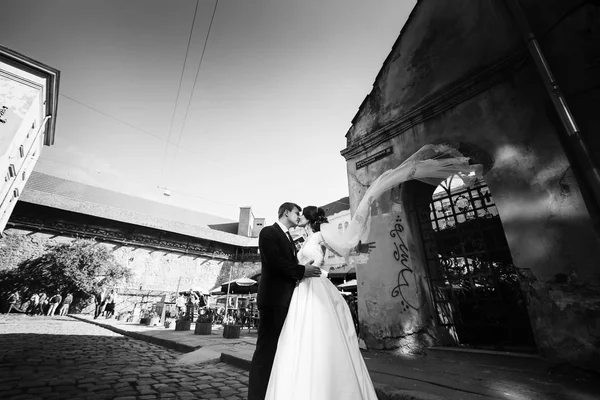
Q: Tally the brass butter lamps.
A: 0